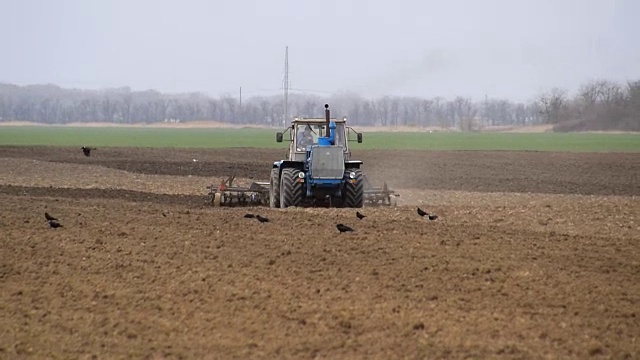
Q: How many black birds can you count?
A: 9